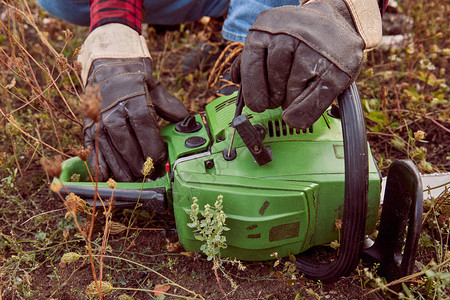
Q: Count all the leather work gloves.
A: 2